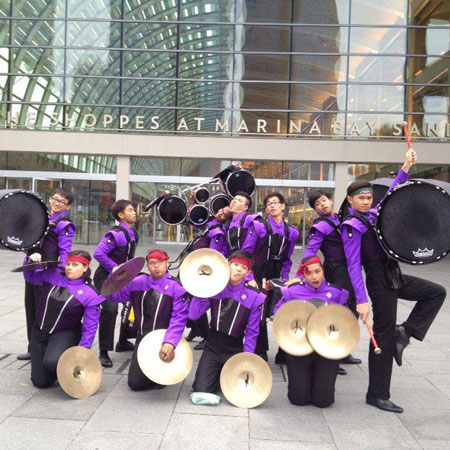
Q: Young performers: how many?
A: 11